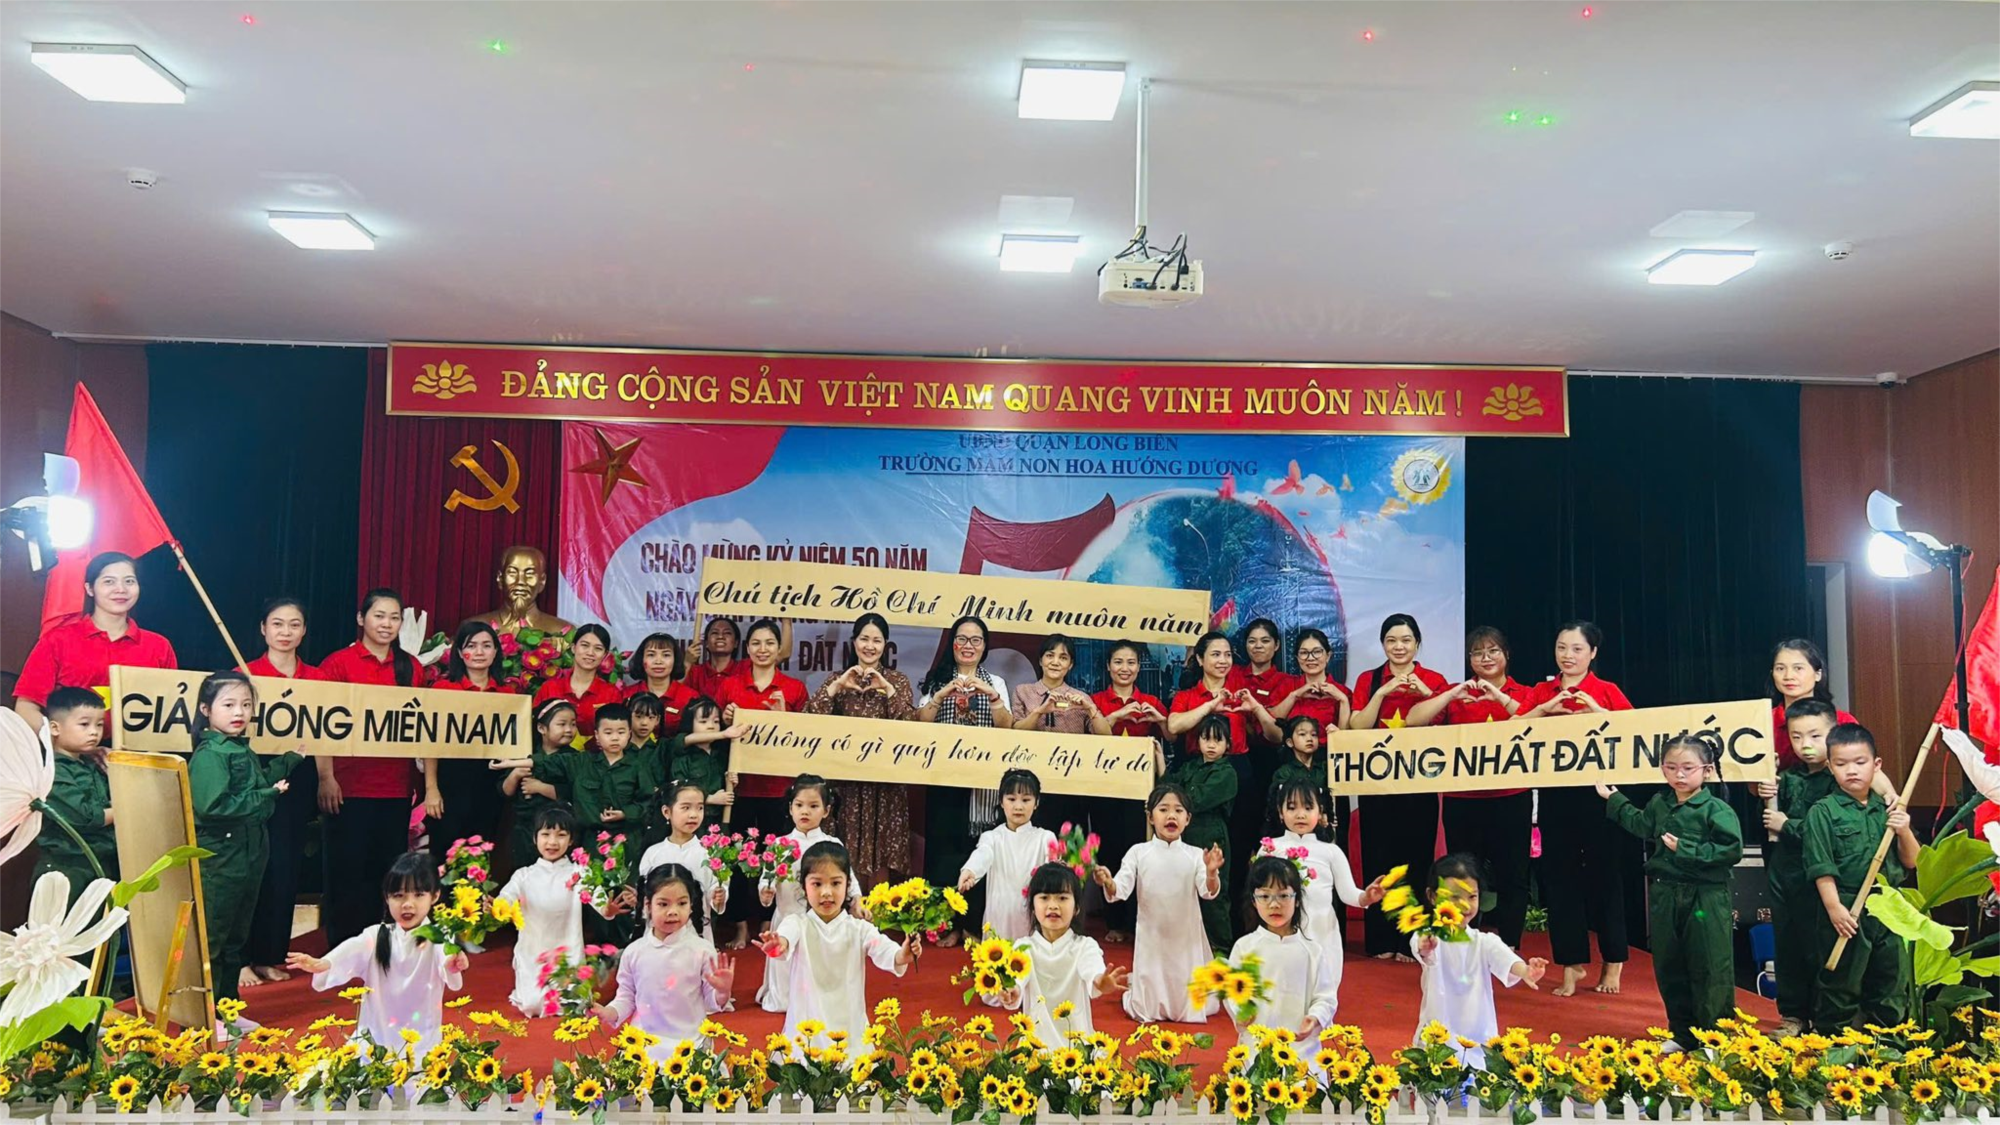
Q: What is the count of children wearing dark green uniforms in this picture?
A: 11